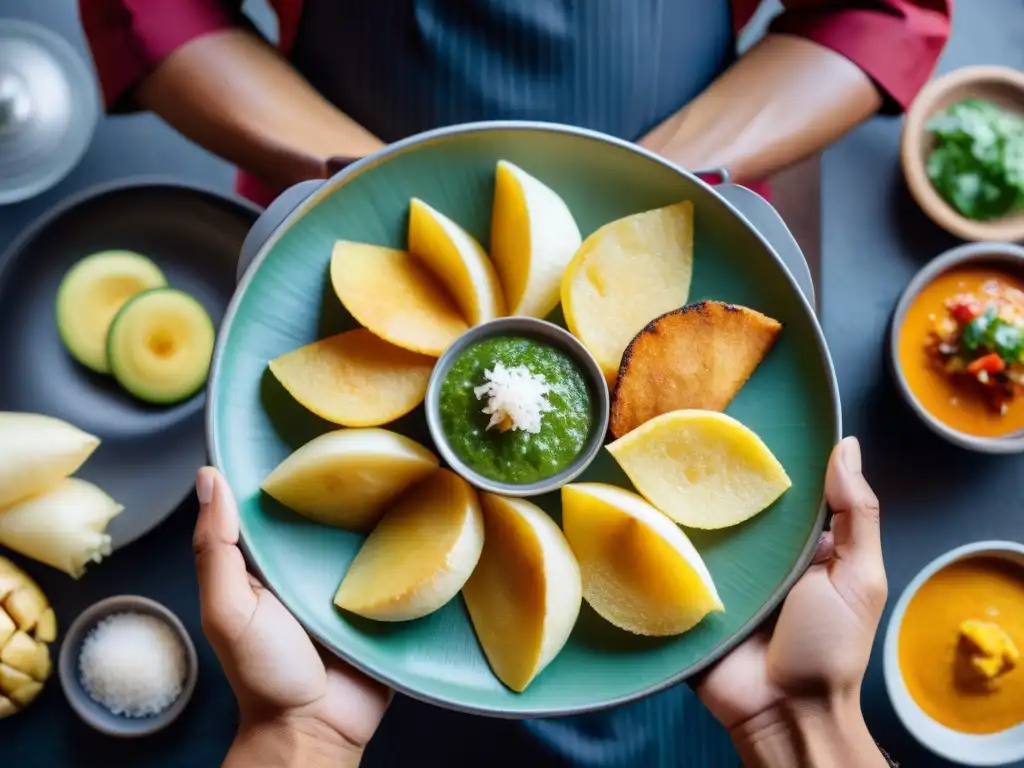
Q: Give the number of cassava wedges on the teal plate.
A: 11